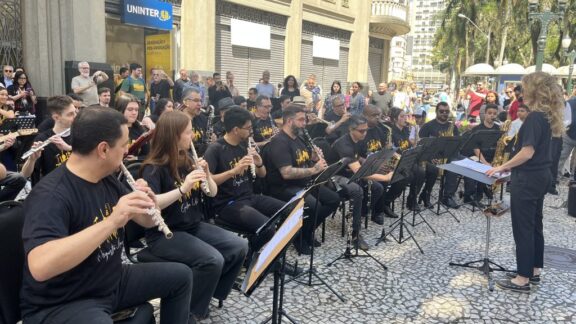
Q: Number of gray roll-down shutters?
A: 3